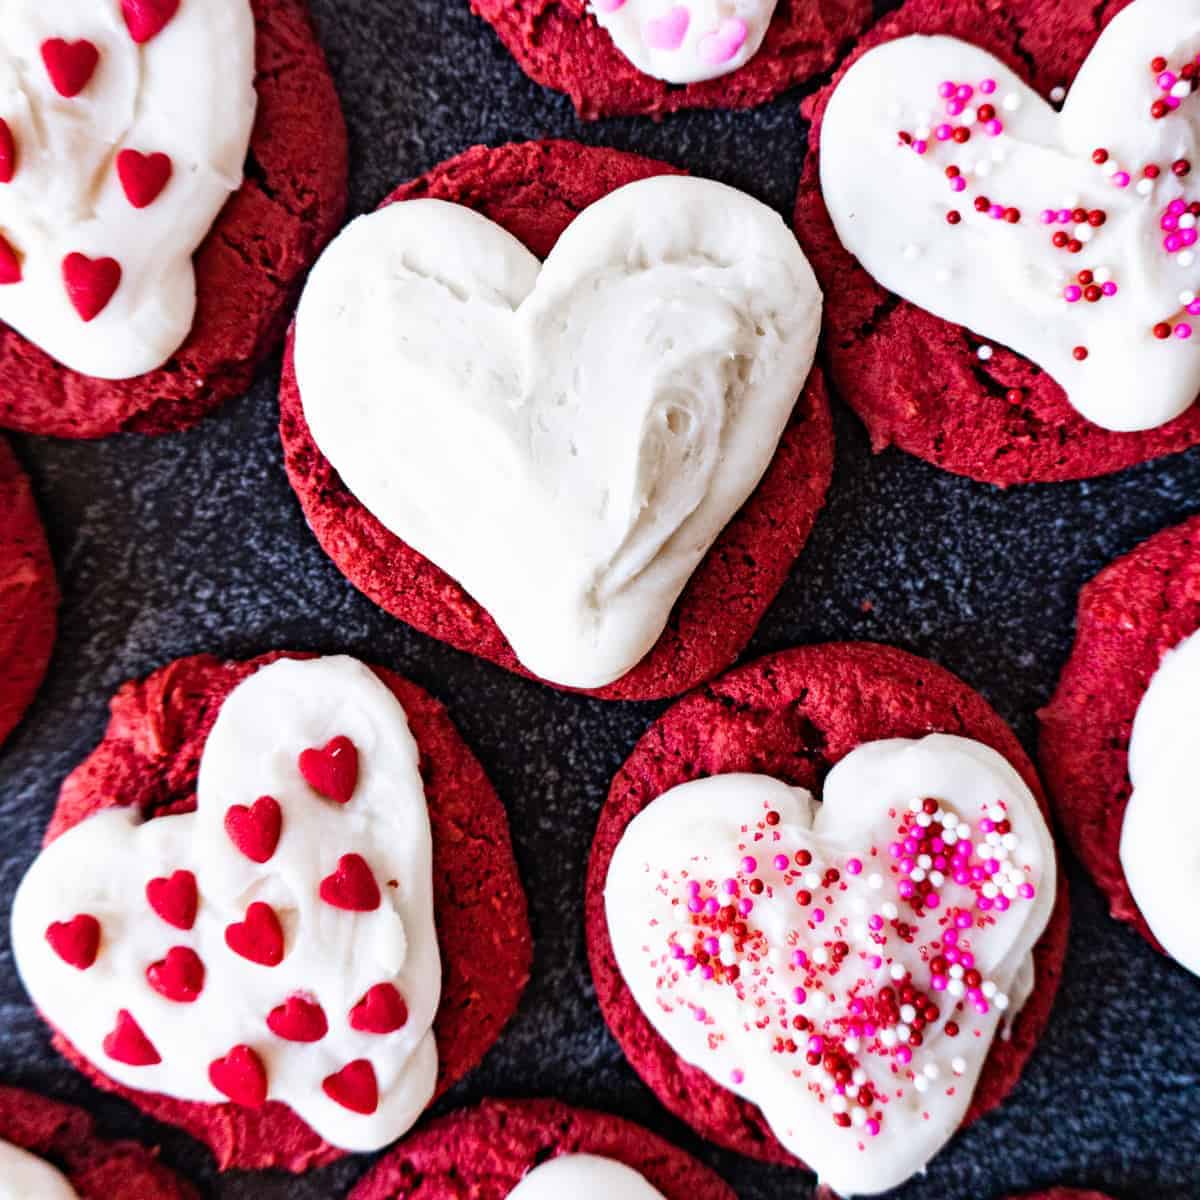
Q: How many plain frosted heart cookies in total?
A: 1